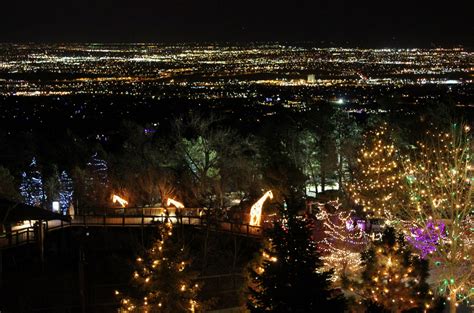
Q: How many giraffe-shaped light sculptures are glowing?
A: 3